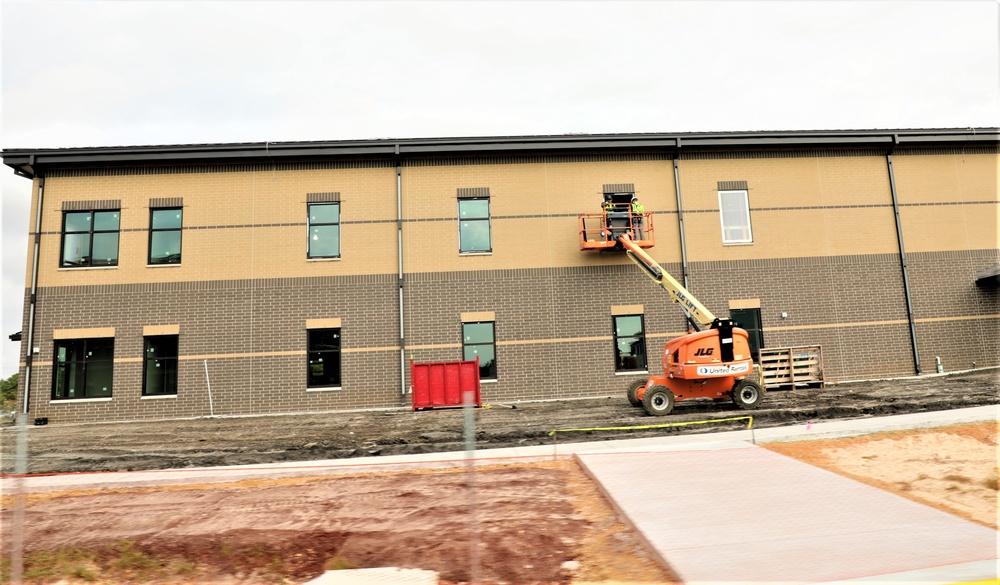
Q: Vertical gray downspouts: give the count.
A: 4